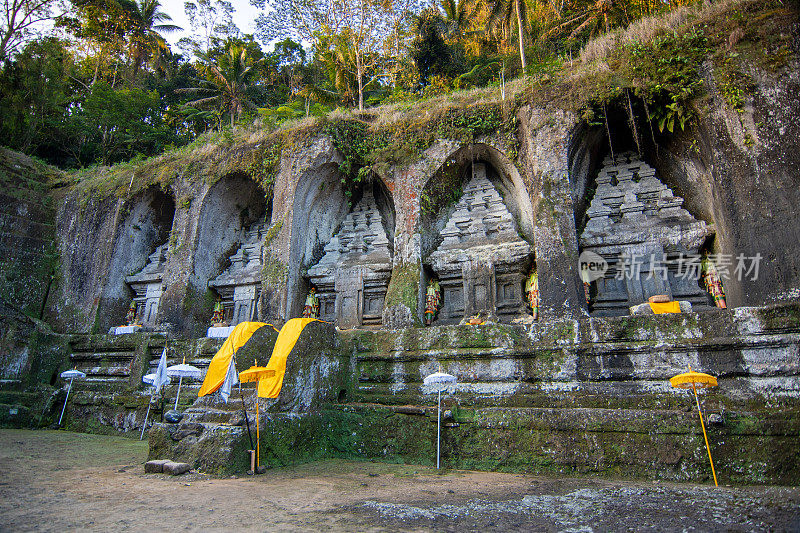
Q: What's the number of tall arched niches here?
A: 5